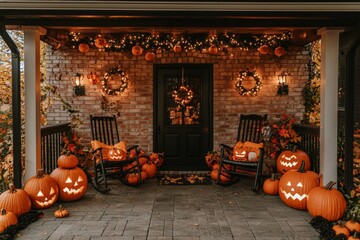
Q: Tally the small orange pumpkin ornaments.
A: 8